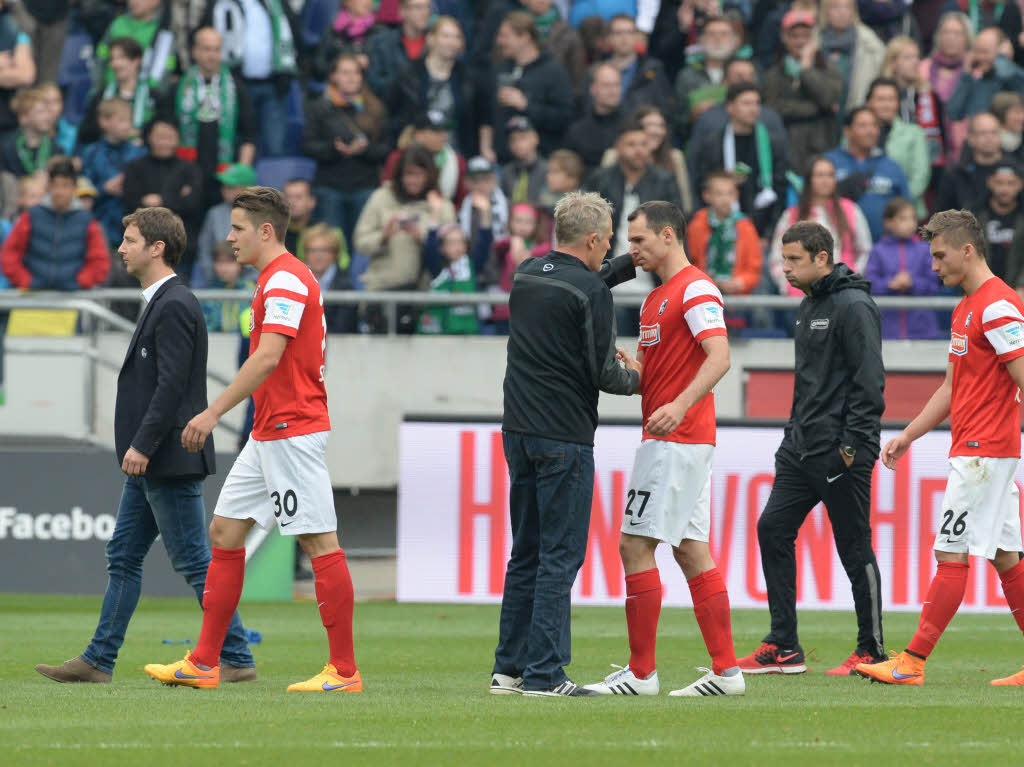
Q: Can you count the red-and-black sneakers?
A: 2